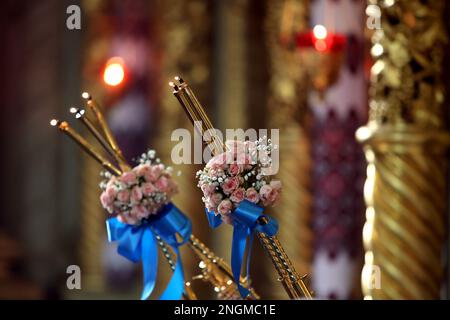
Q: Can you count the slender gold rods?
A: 5